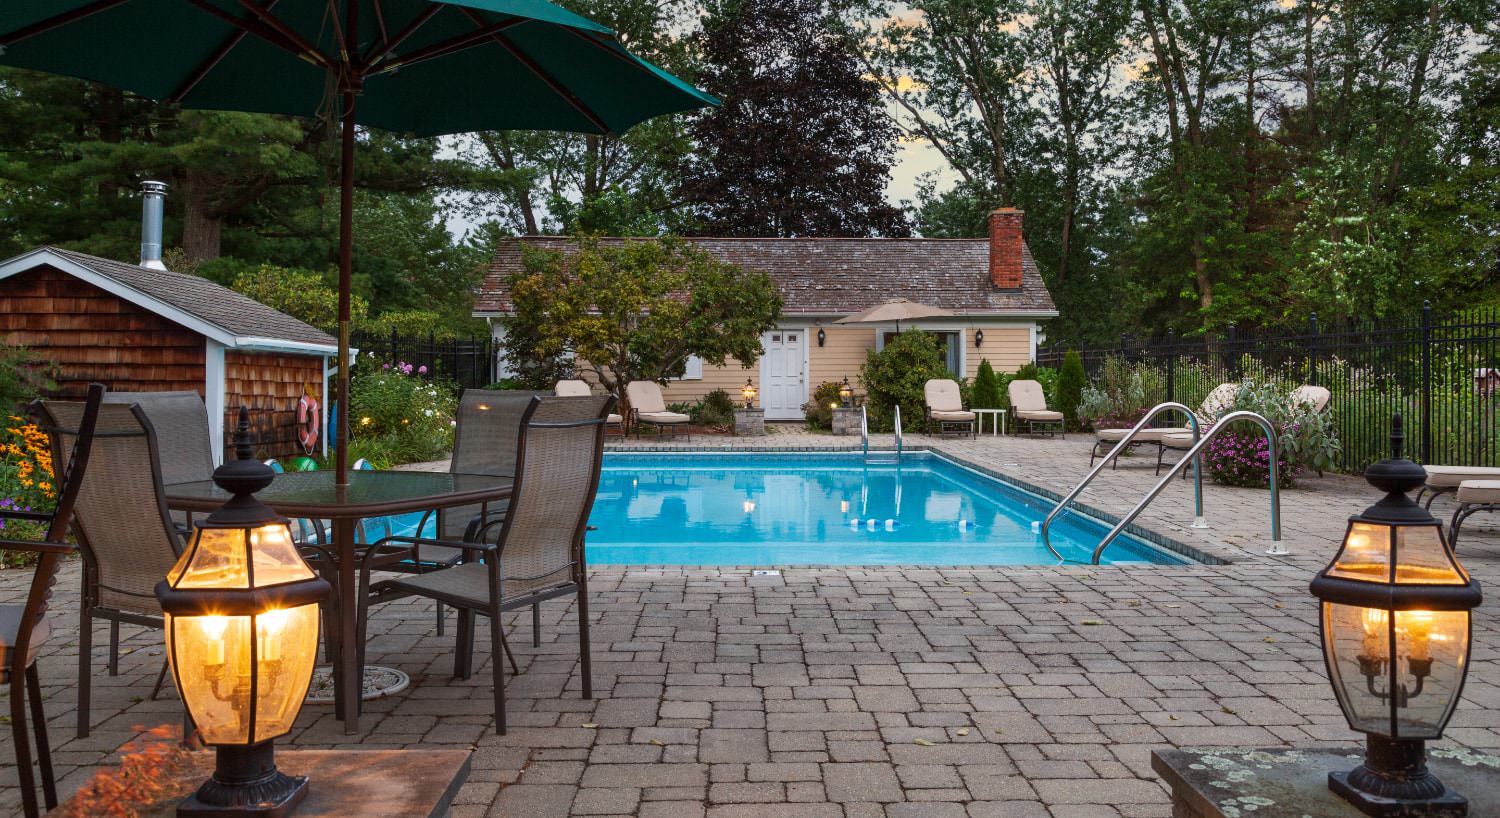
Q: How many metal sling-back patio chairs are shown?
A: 4